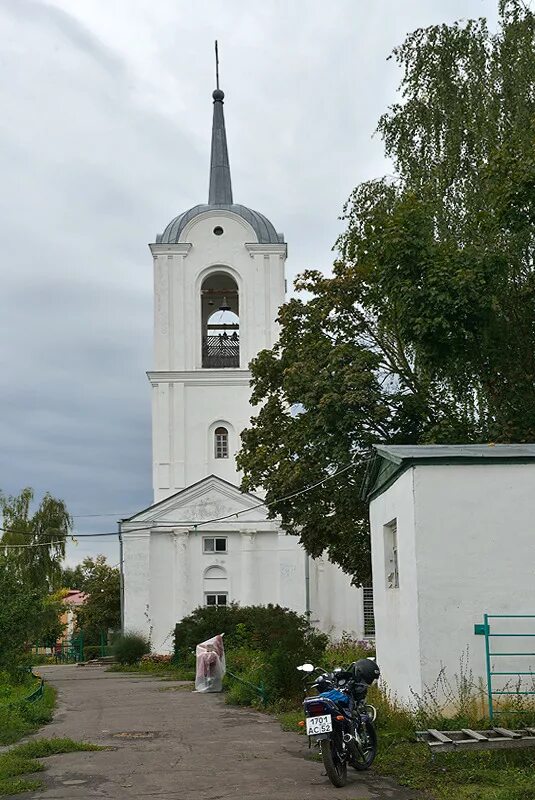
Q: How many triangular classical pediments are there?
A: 1